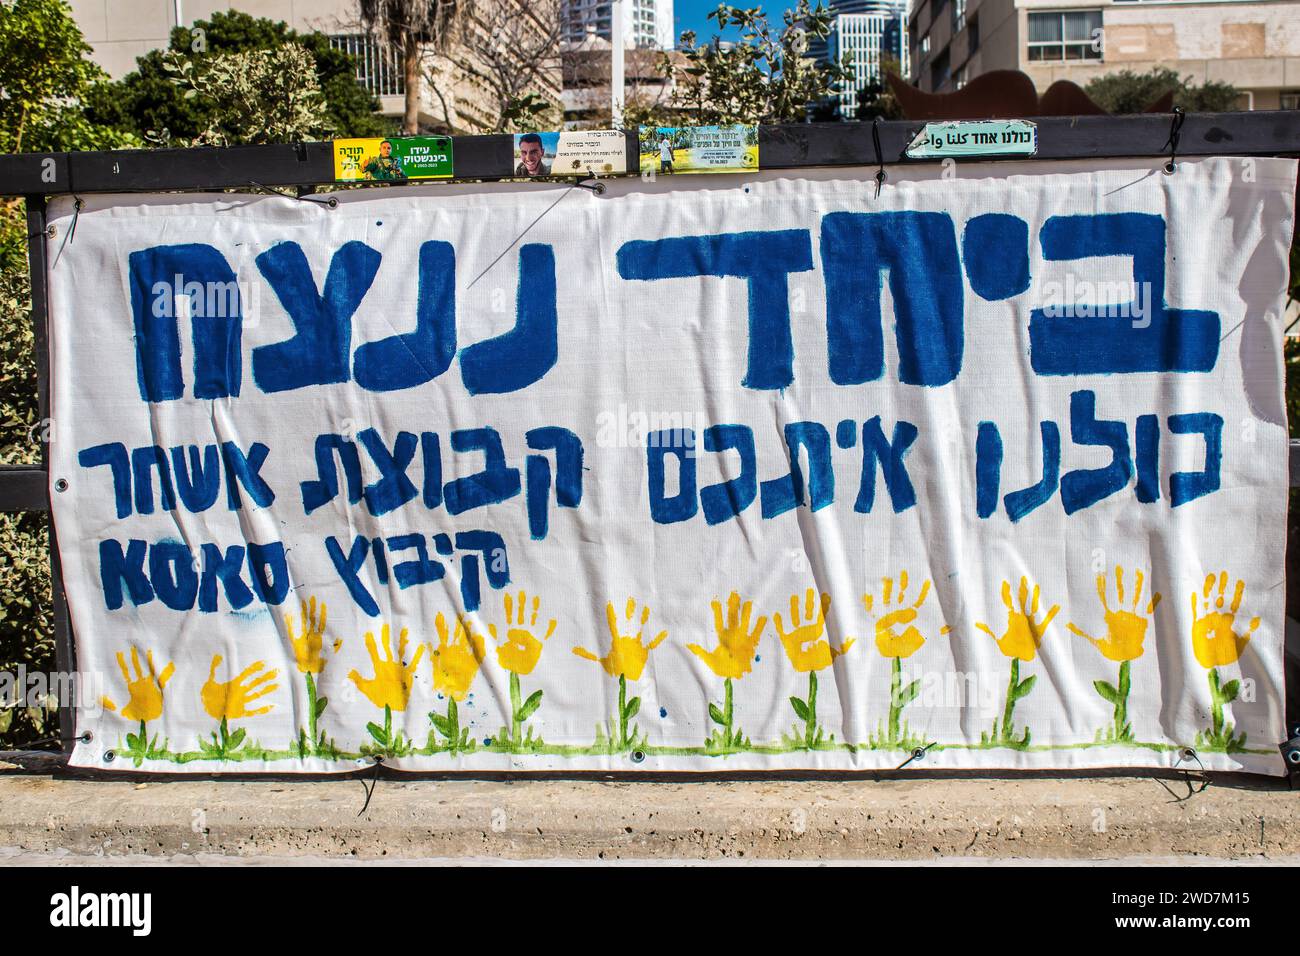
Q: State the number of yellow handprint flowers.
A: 13